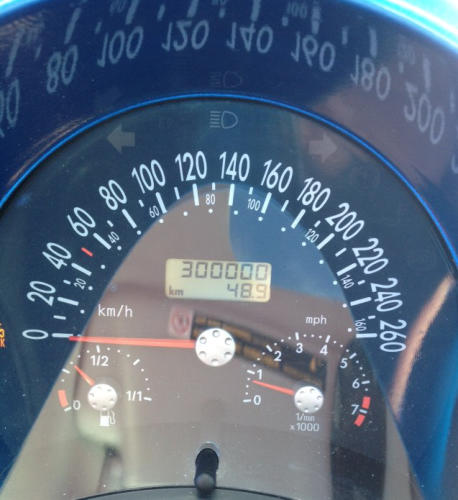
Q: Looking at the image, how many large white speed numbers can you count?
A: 14